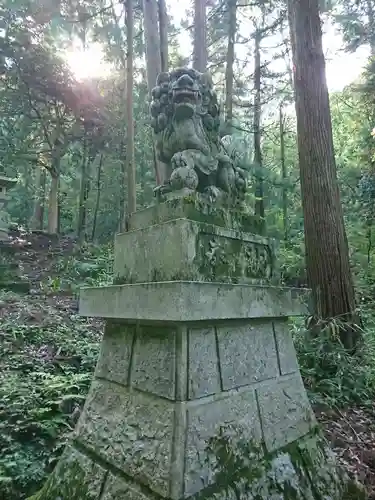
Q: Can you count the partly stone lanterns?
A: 1